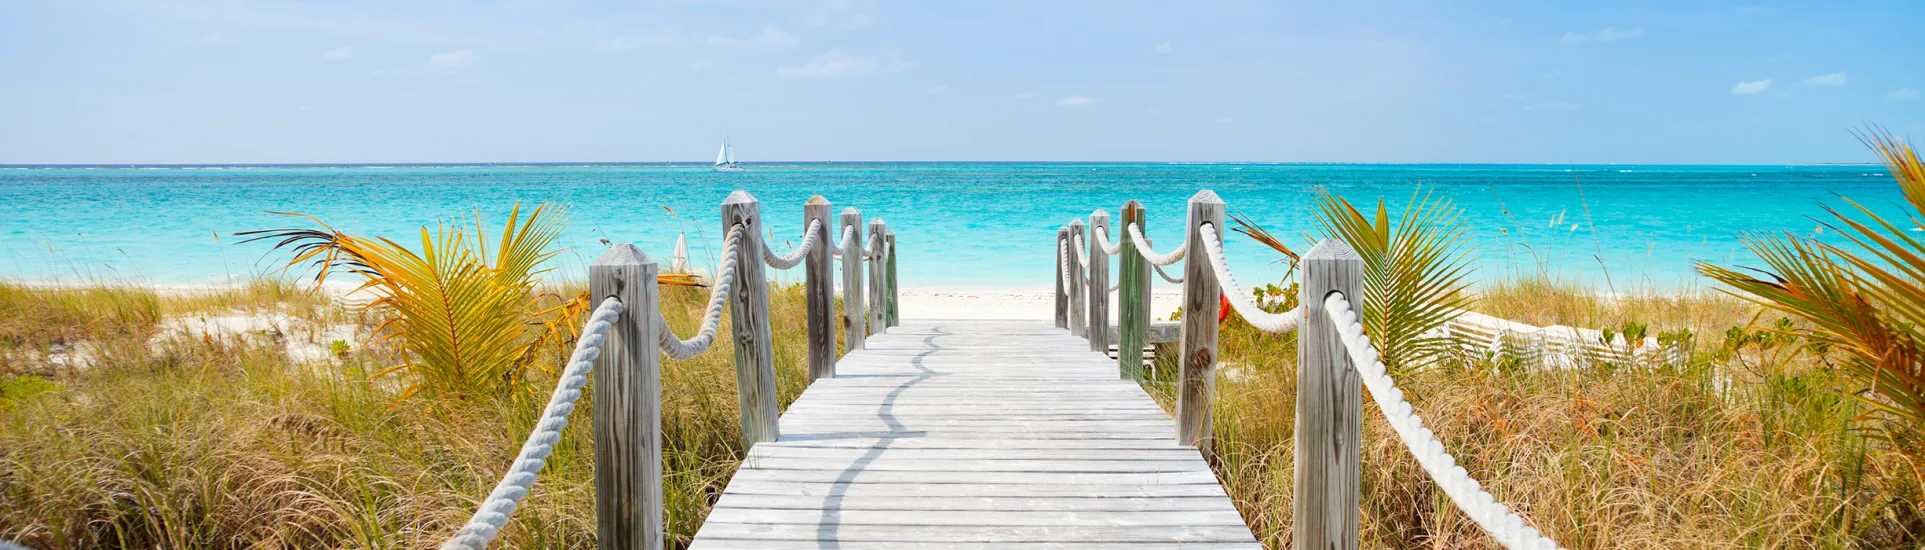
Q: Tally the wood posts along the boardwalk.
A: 12